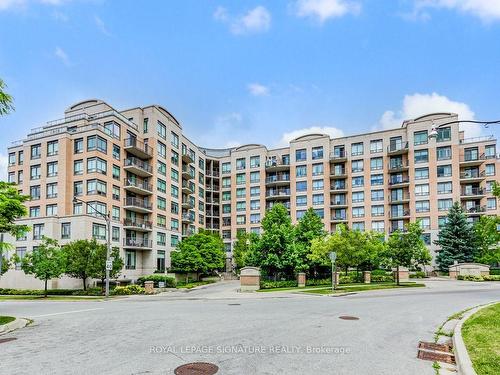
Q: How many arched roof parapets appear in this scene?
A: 5